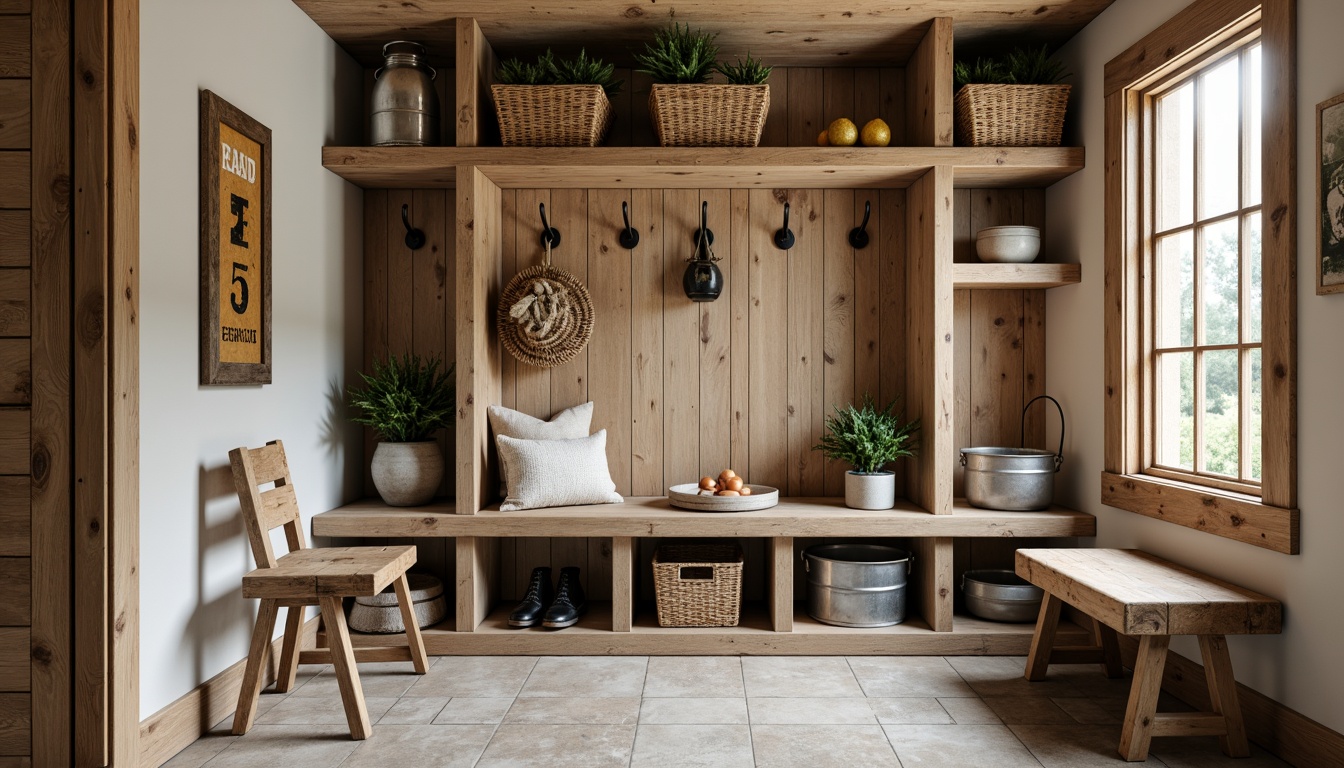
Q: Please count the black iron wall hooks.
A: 6